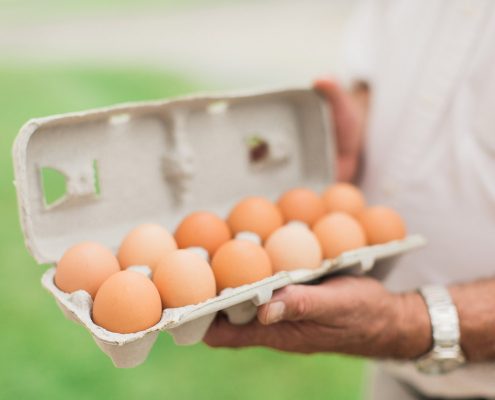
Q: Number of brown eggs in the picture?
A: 12